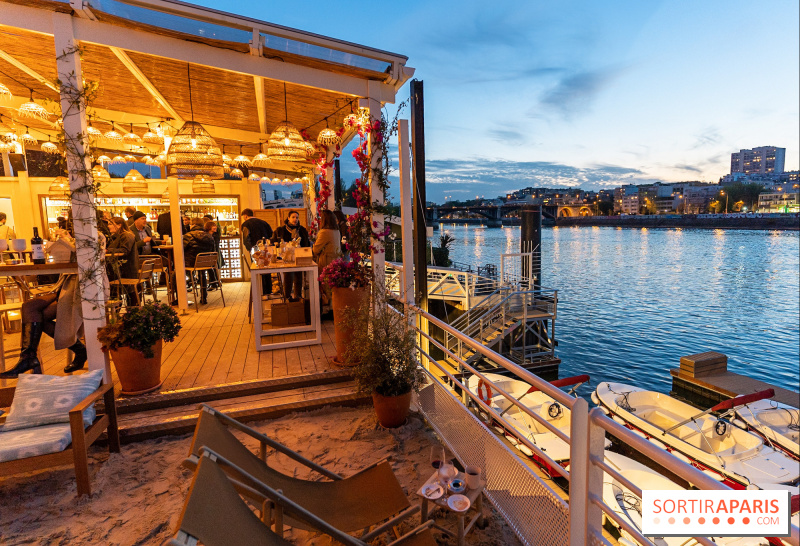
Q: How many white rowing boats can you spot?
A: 4